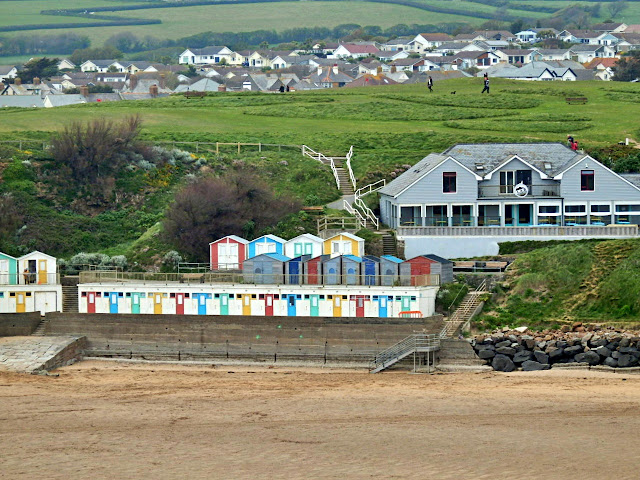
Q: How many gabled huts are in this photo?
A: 14